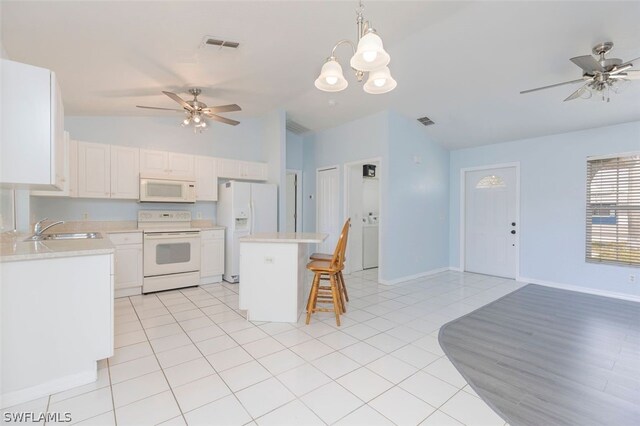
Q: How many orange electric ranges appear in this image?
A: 0